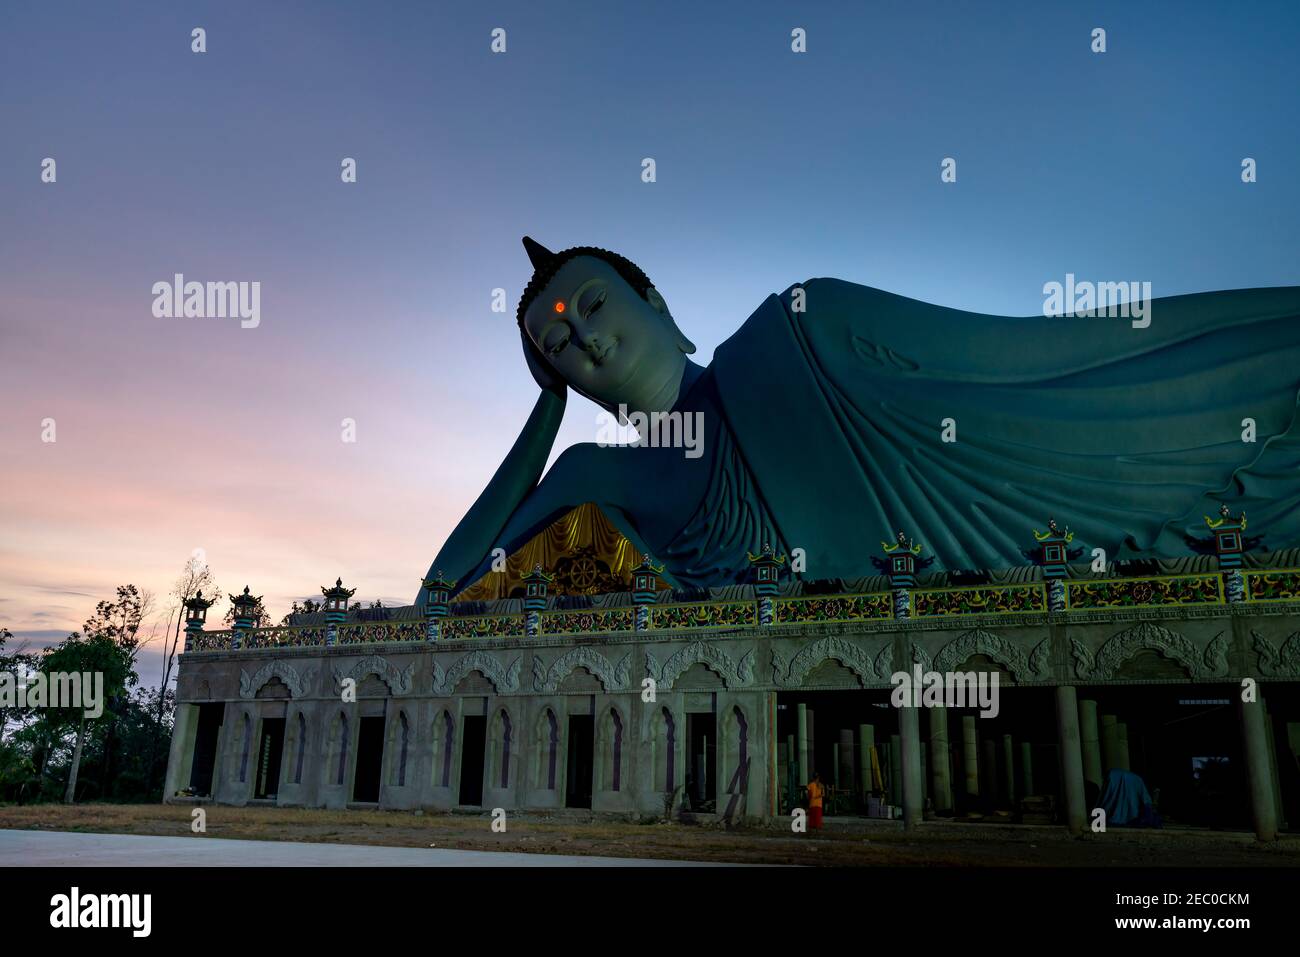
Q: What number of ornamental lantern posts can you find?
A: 10